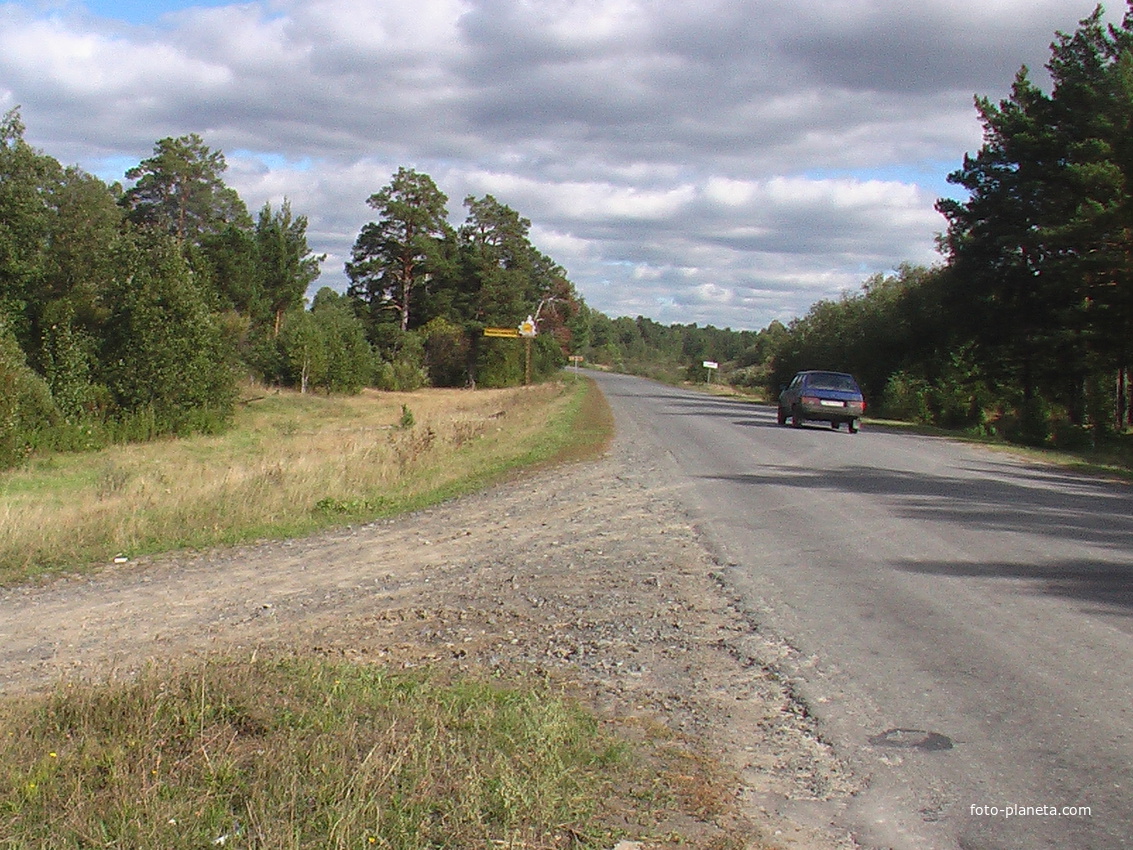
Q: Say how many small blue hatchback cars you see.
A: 1